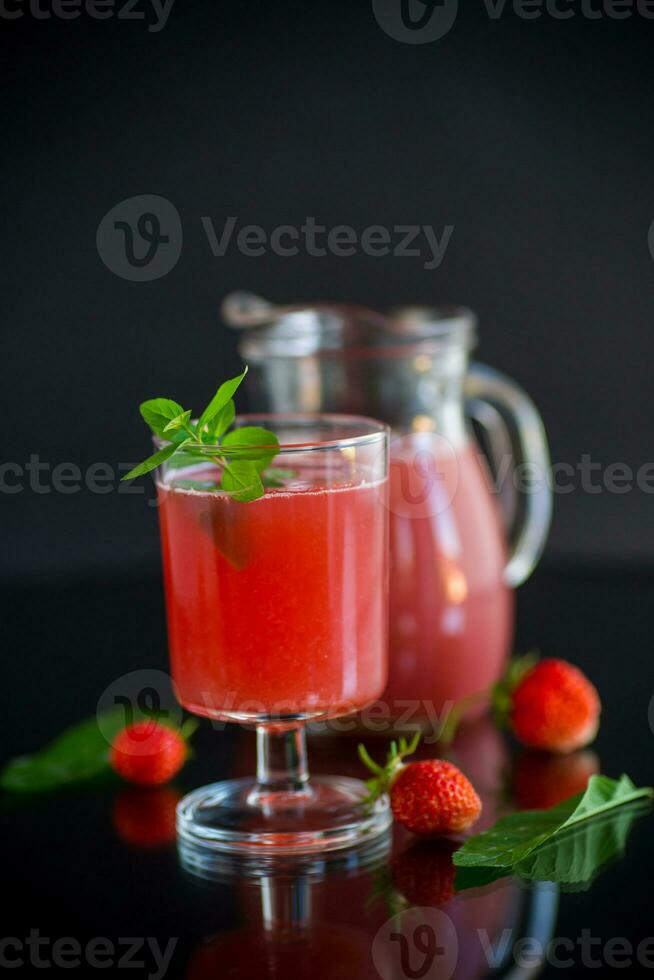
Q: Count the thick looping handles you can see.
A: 1